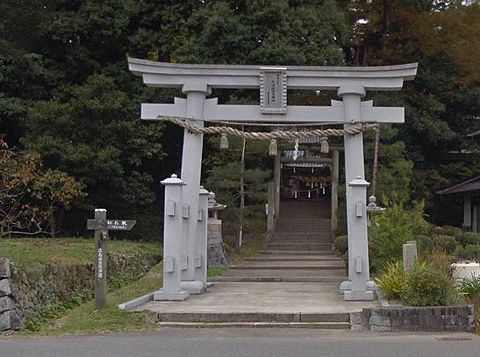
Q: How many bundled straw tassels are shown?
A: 3